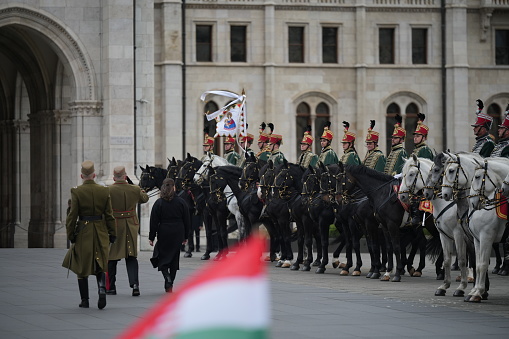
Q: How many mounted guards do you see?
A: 13